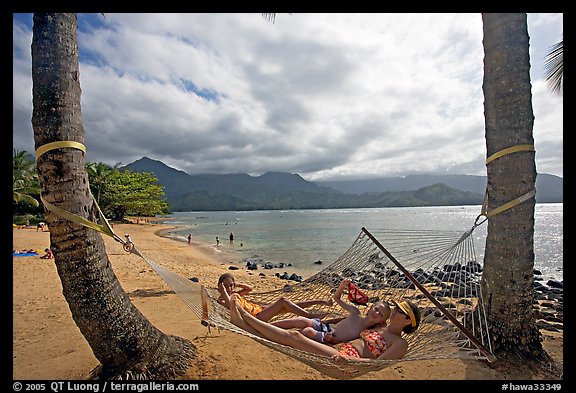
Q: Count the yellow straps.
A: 4